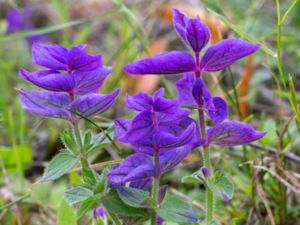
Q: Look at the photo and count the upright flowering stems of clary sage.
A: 3